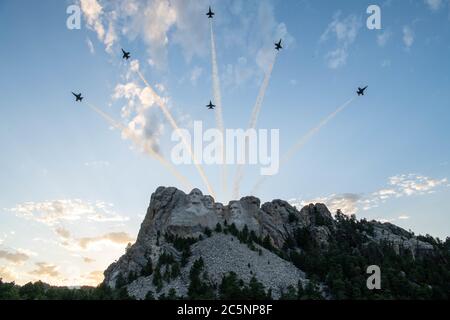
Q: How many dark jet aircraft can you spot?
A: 6